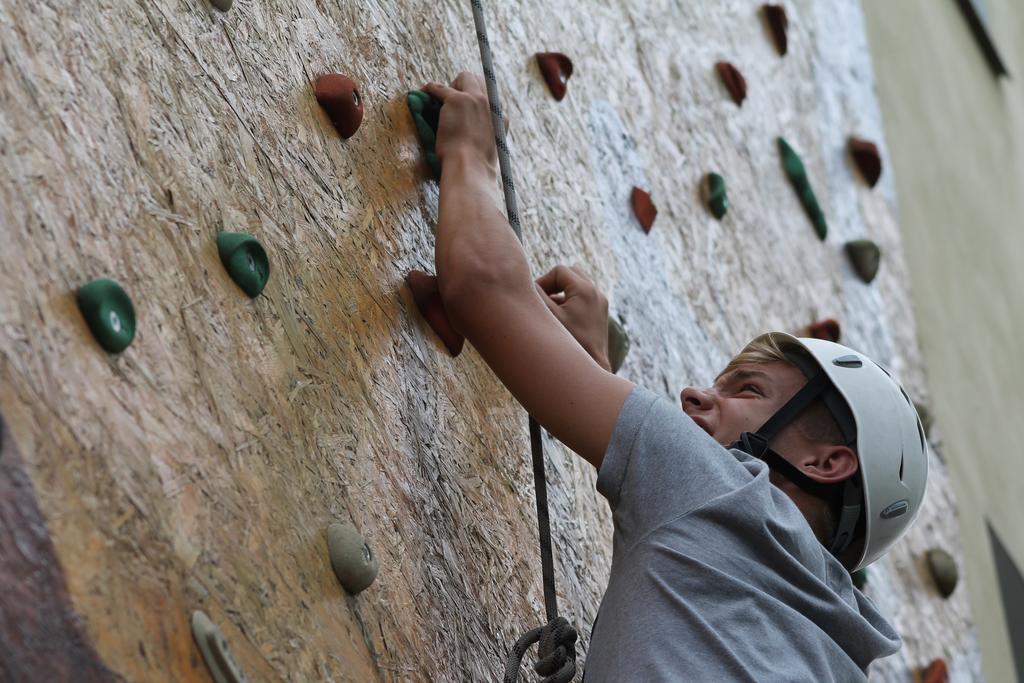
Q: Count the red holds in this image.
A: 9